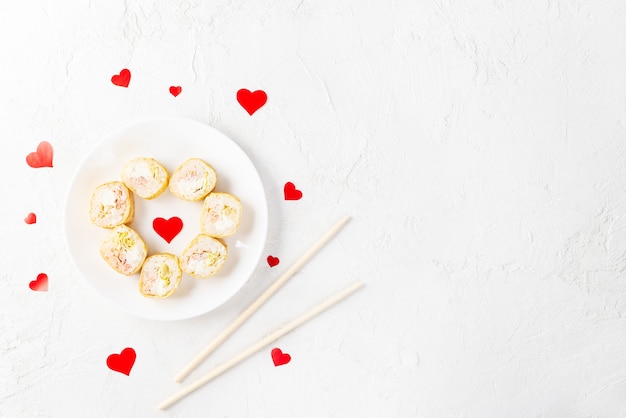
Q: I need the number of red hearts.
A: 11